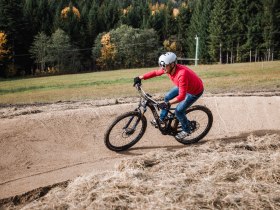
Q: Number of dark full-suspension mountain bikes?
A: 1